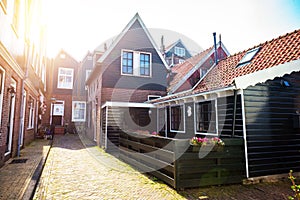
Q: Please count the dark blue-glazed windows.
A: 2